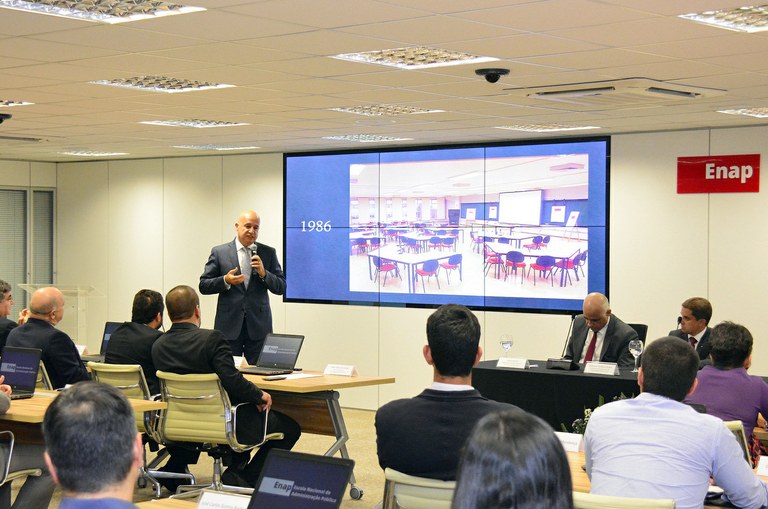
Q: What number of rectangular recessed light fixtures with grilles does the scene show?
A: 12